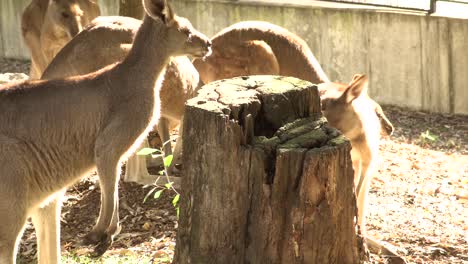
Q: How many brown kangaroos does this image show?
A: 4